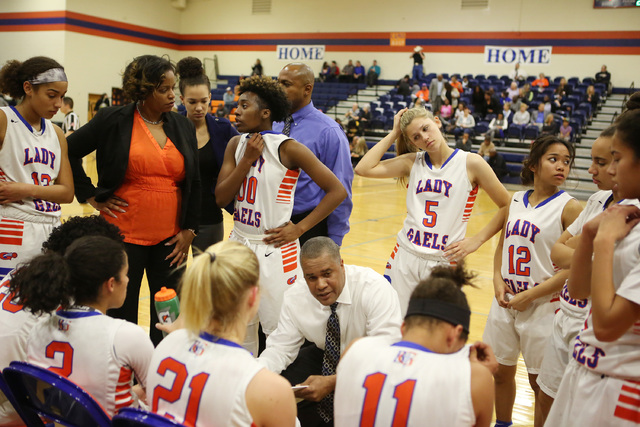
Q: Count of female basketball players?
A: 10